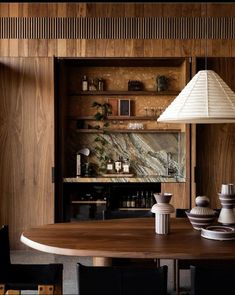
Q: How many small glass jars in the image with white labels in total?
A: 3